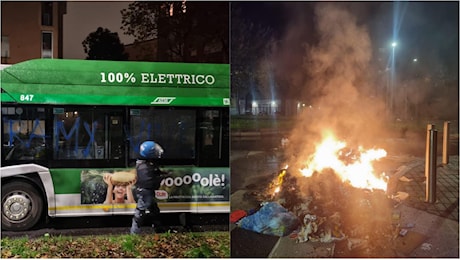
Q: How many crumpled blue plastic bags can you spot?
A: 1